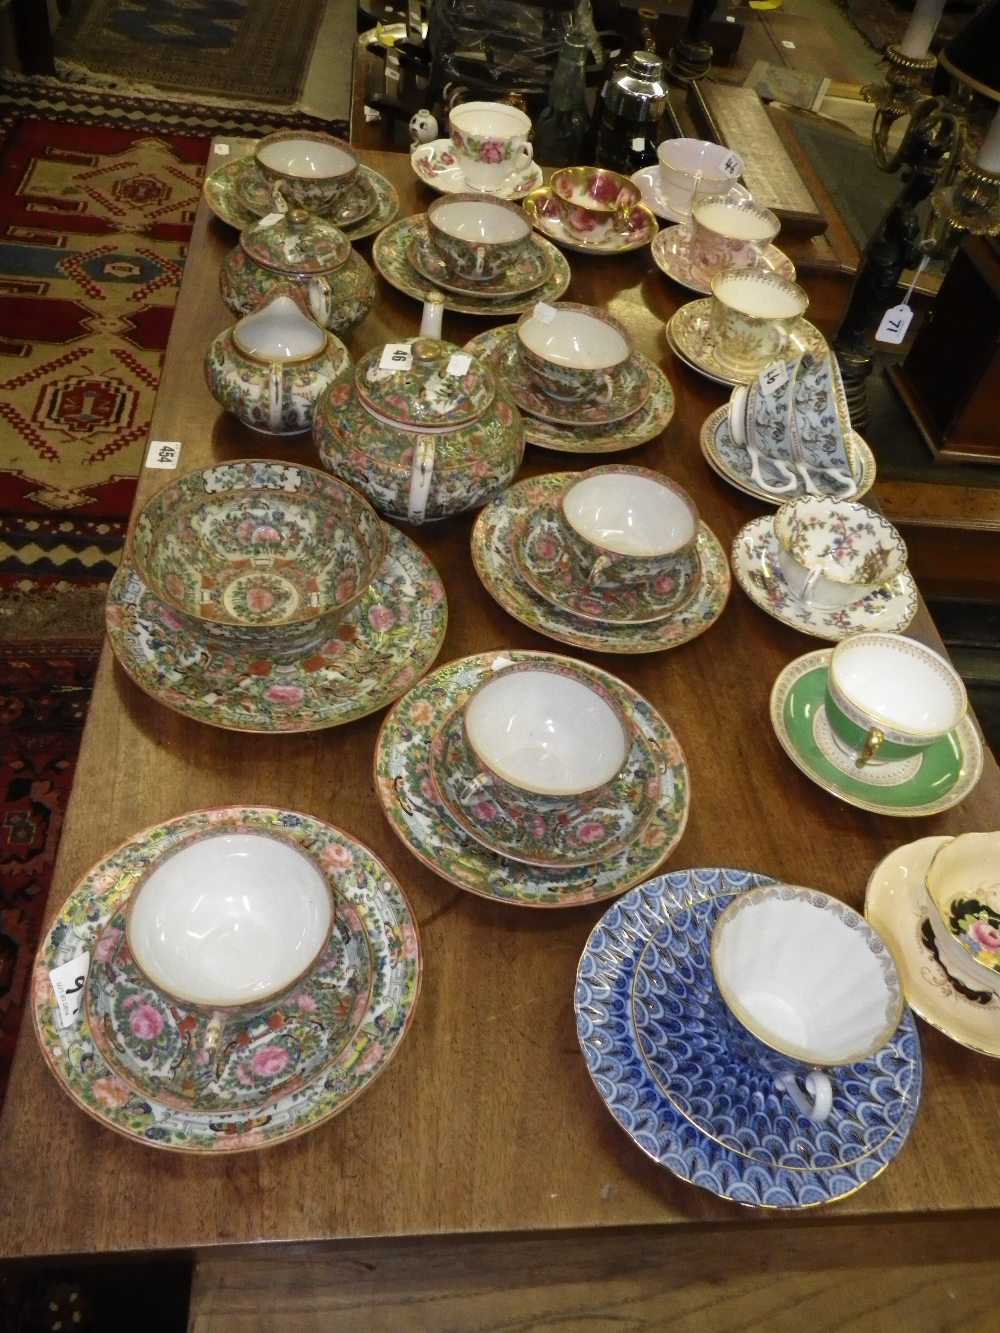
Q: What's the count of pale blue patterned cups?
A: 2